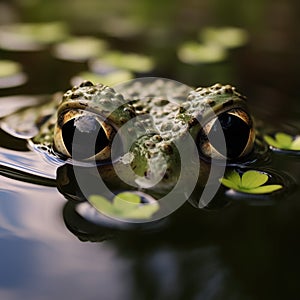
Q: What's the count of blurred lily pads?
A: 7